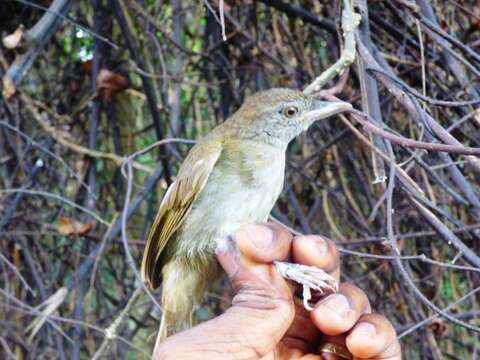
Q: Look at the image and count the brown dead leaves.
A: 2